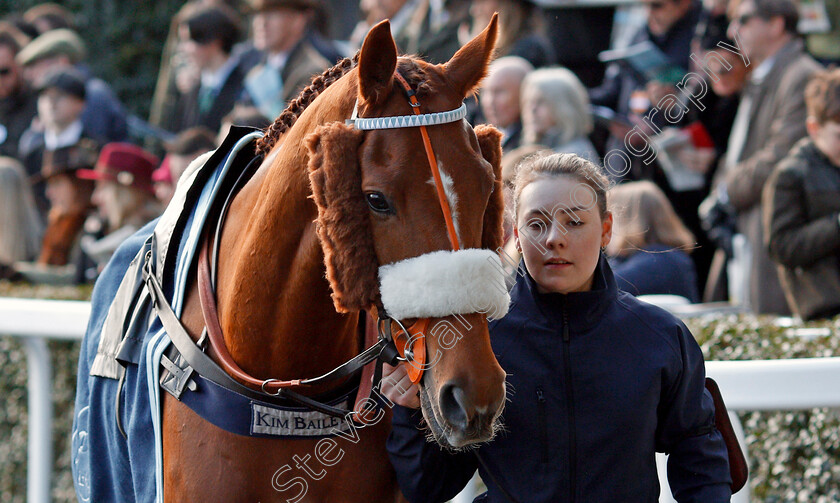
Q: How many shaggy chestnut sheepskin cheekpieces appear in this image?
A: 2